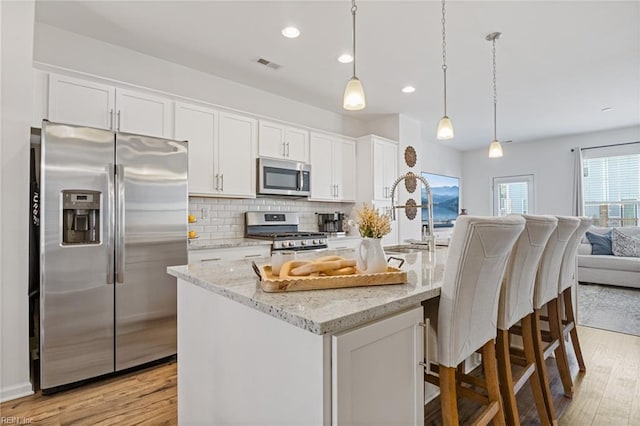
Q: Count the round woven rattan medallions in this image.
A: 3